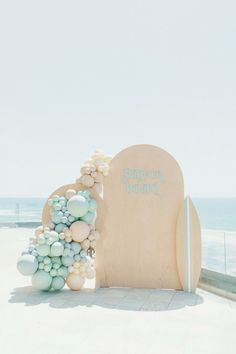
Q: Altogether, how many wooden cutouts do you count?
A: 3